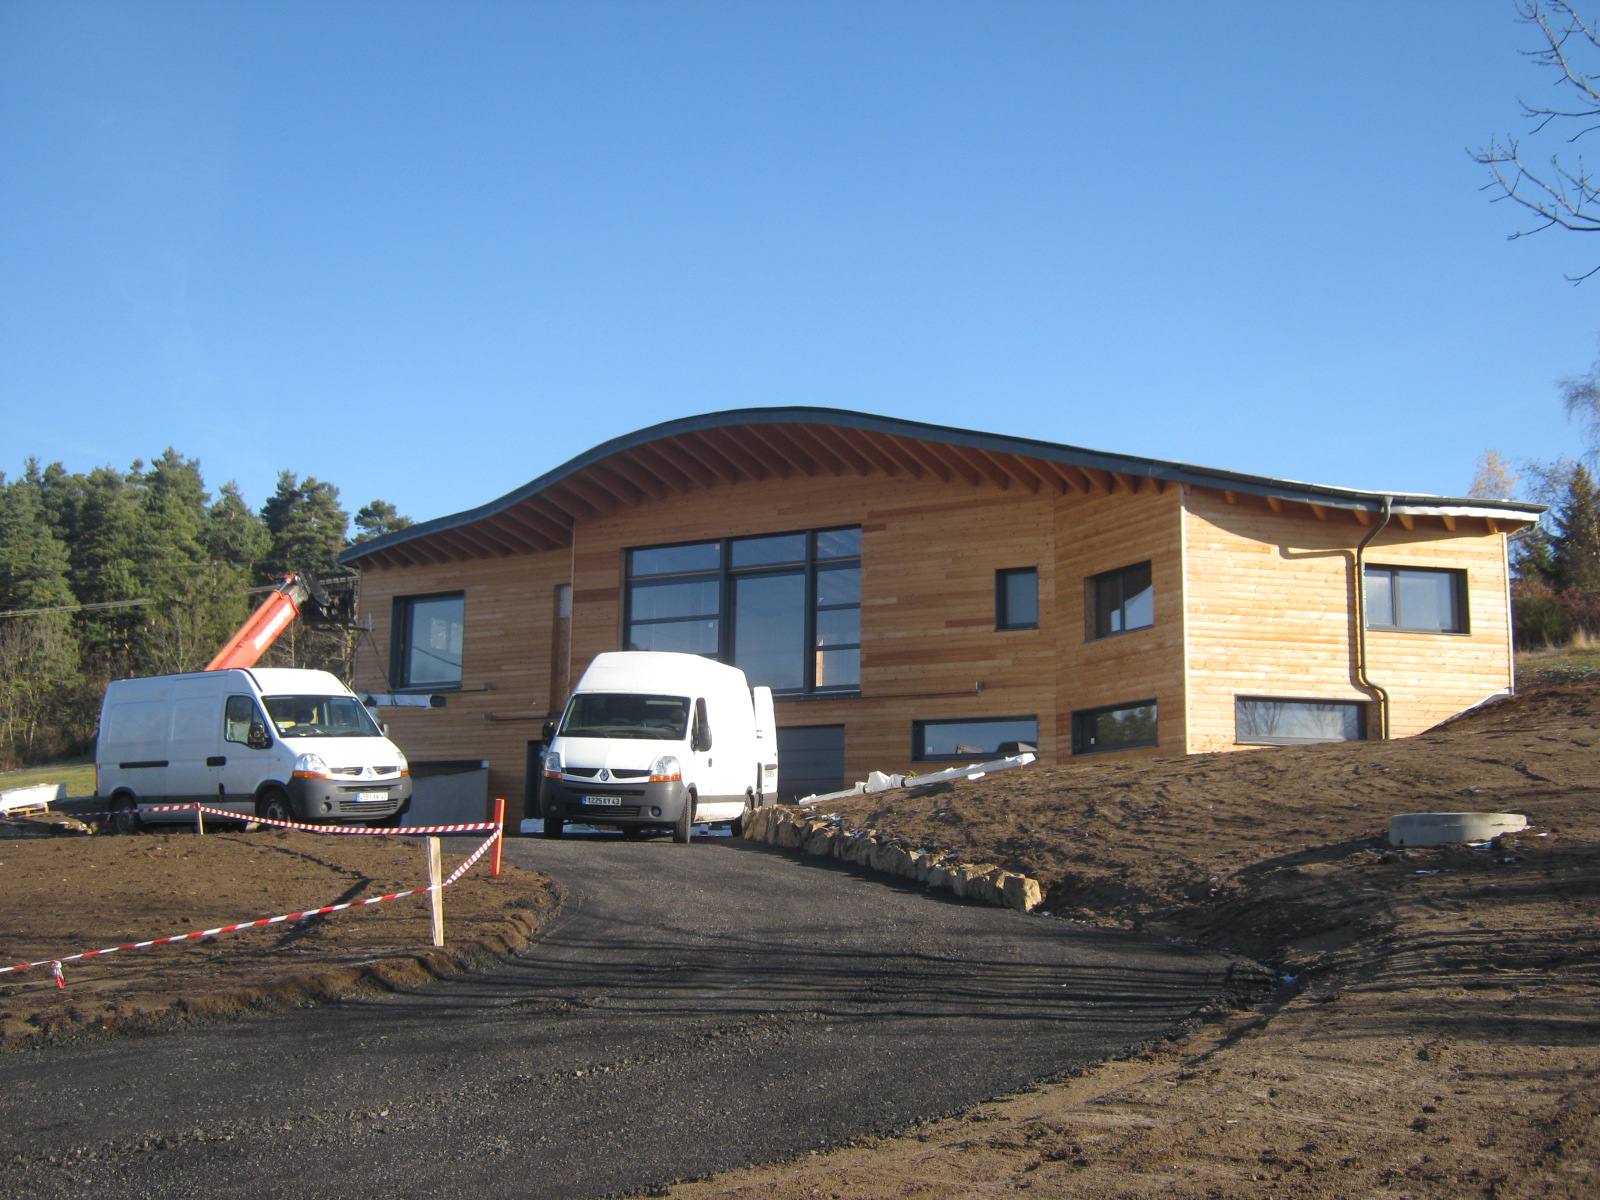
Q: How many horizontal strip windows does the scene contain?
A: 3